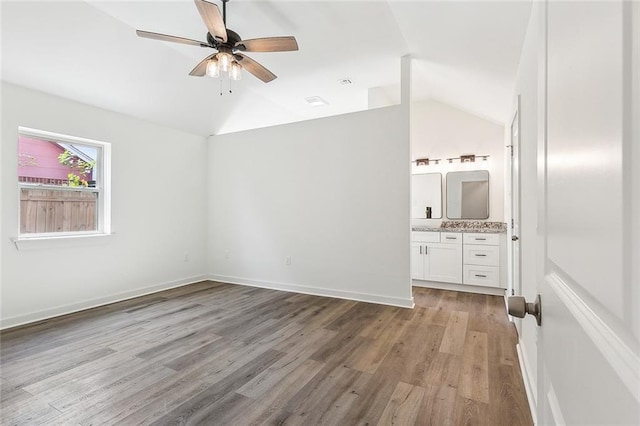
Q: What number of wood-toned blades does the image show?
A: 5